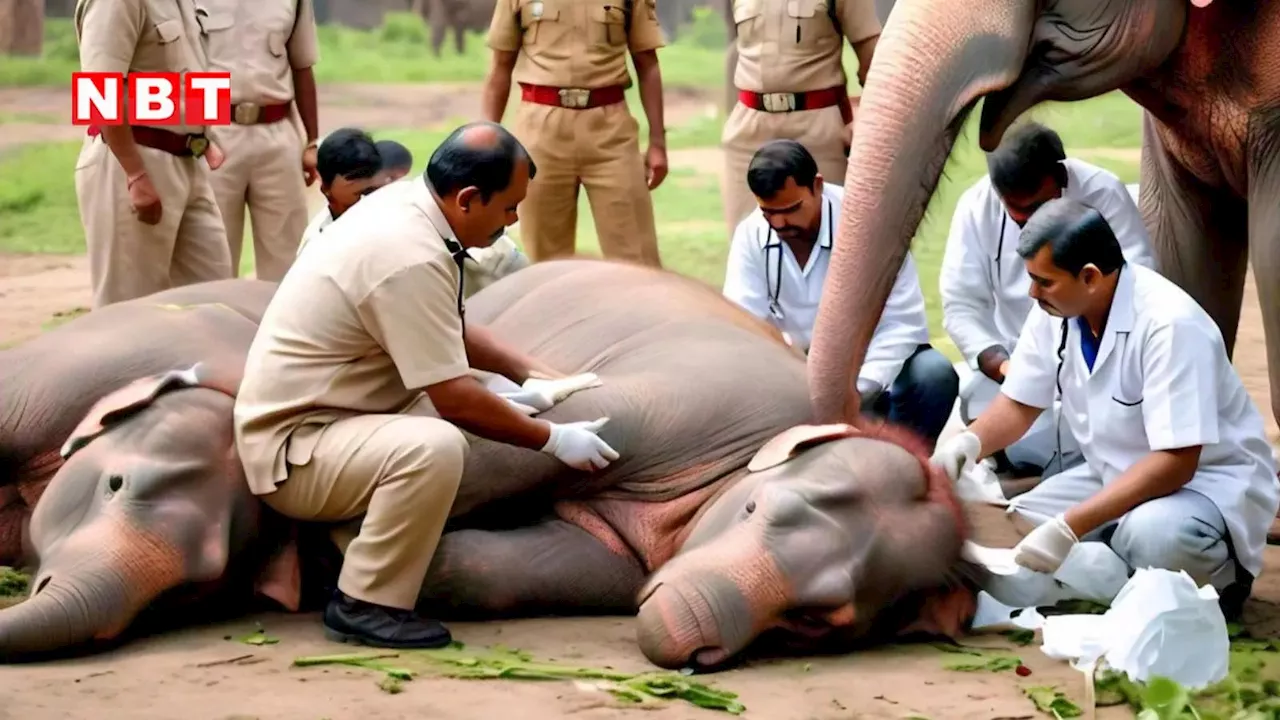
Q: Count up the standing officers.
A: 4